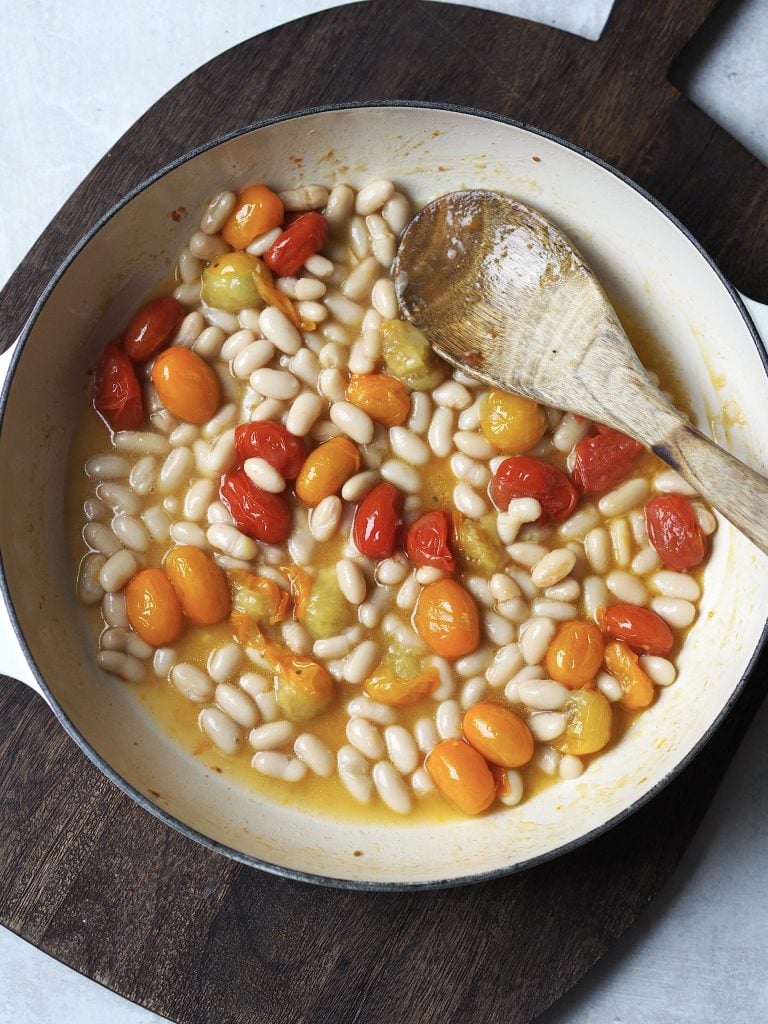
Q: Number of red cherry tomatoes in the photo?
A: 11